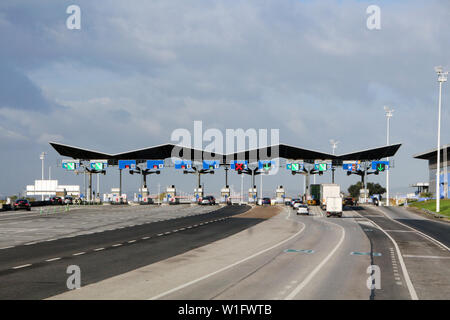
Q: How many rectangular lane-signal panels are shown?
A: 12